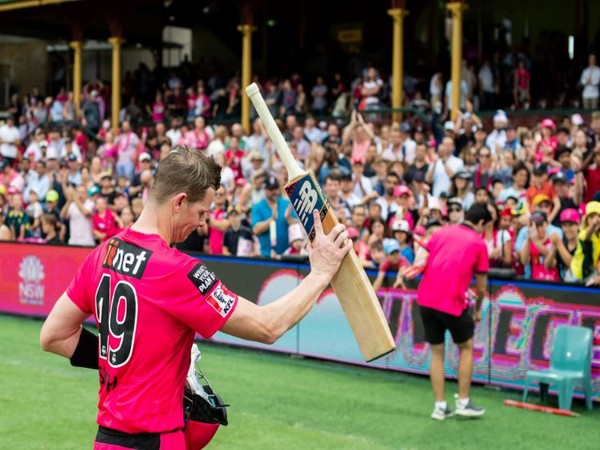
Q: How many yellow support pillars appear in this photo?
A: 5